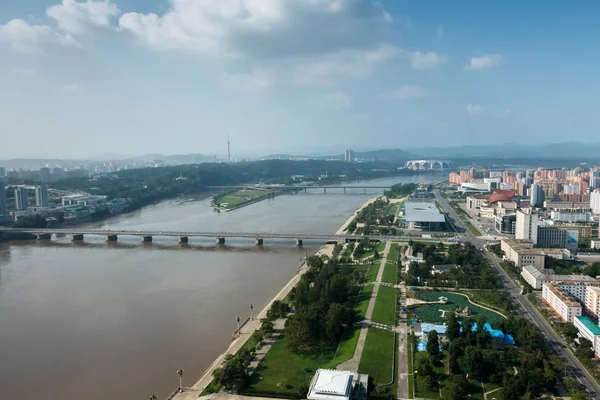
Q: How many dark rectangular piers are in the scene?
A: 8